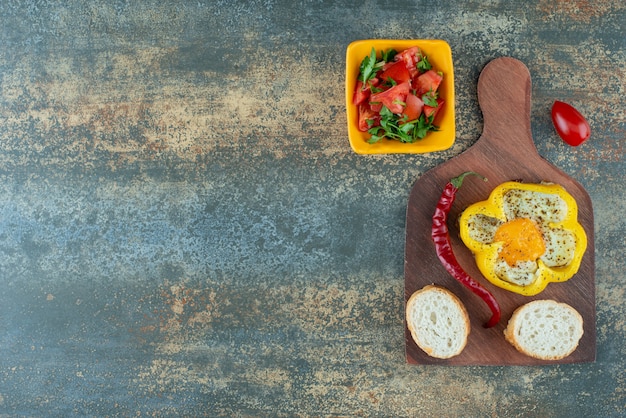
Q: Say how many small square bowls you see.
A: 1